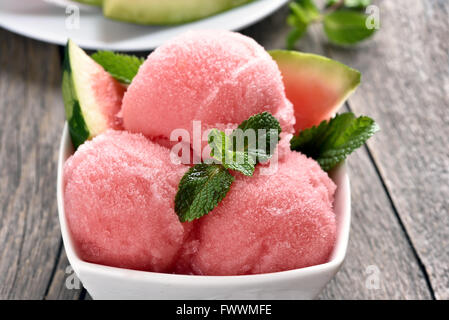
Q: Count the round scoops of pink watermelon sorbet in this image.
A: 3